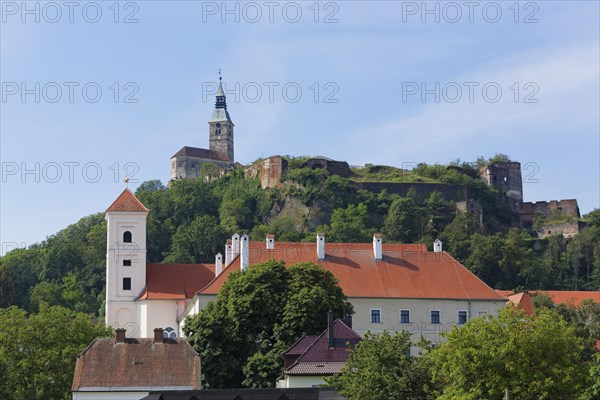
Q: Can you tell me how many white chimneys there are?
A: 8